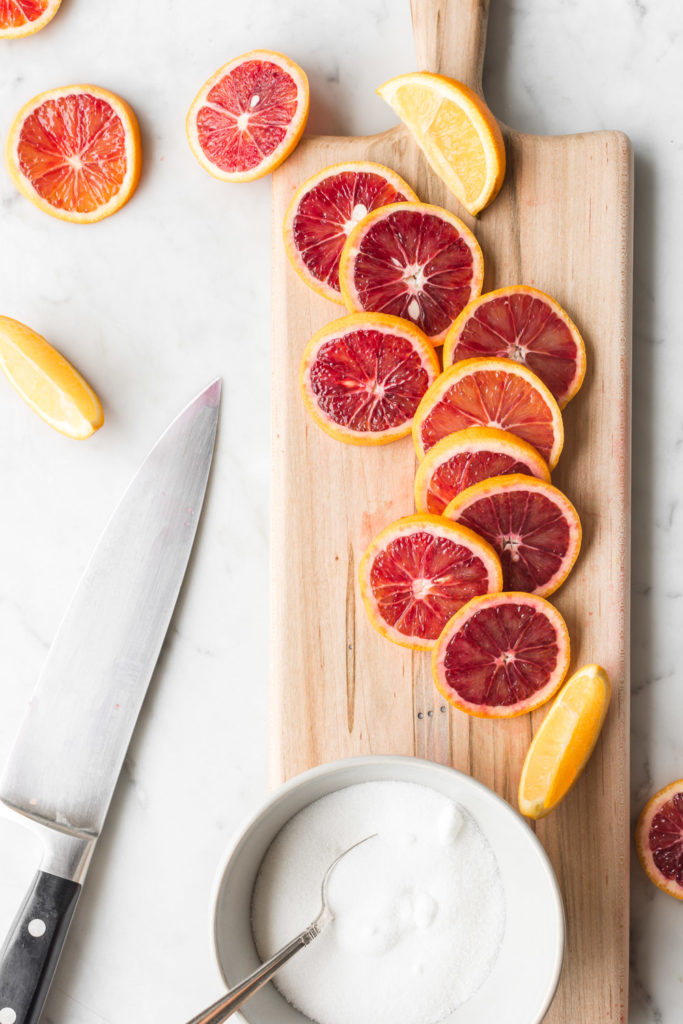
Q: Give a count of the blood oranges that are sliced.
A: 13